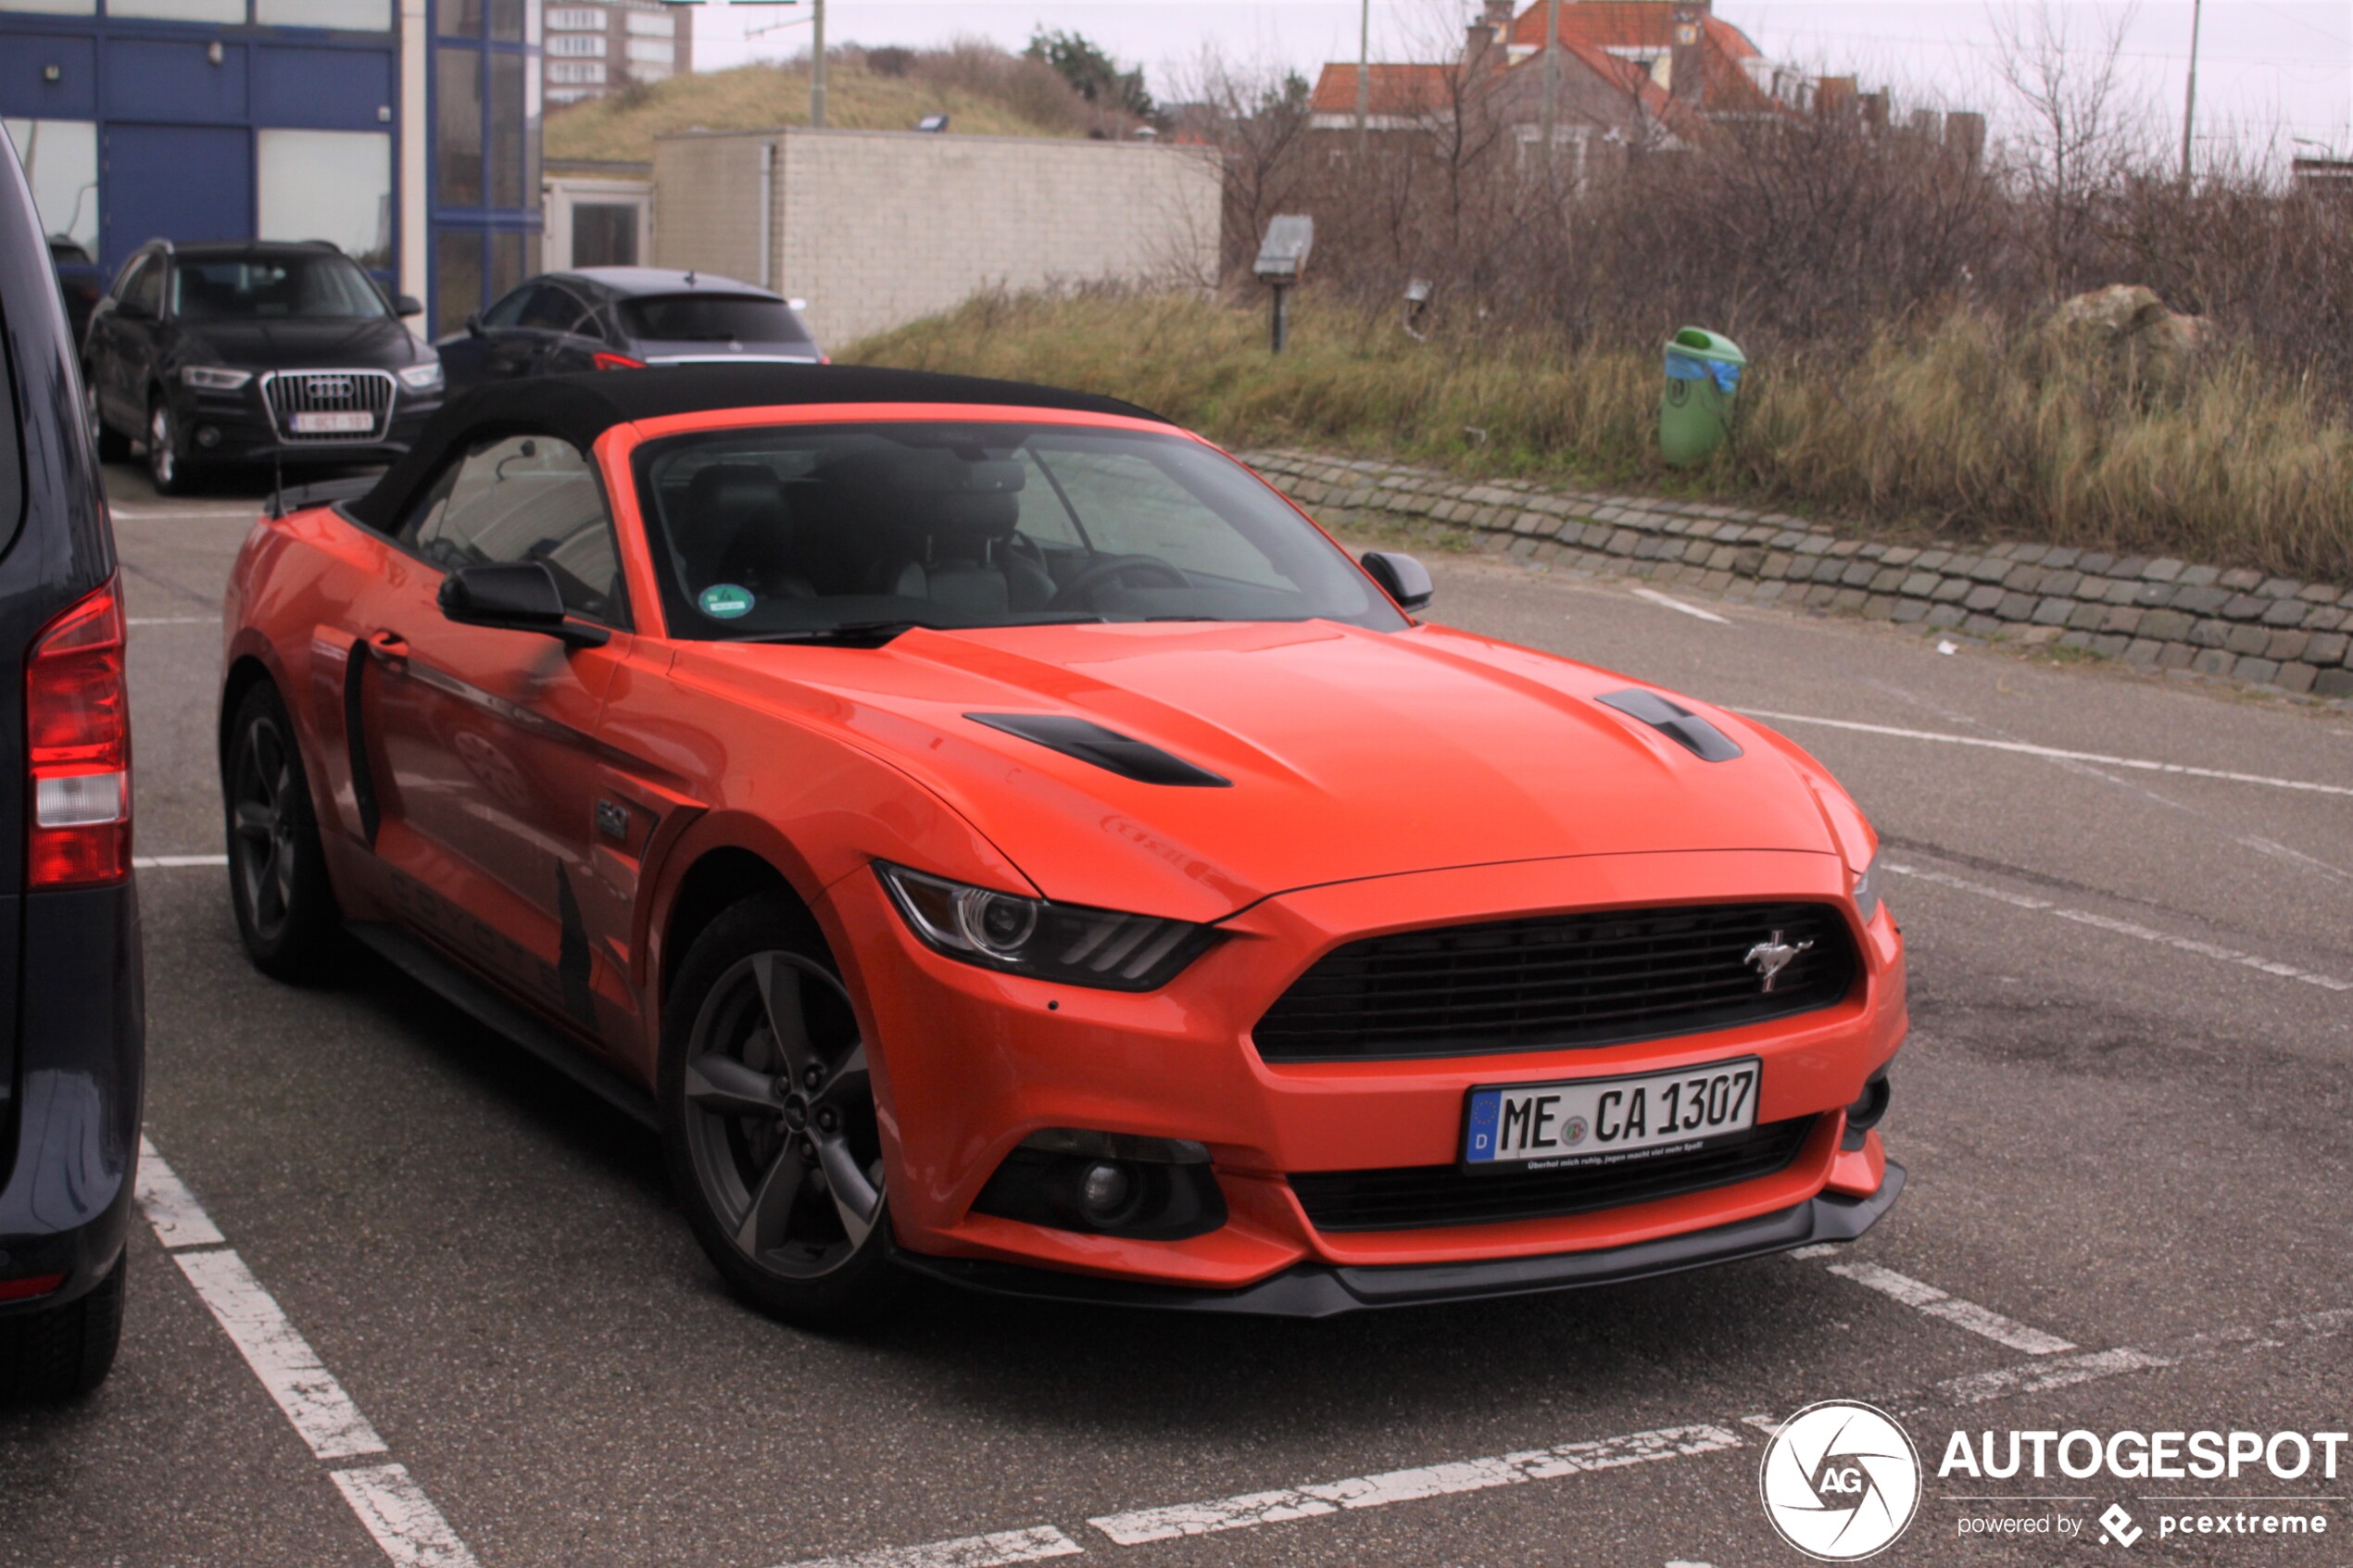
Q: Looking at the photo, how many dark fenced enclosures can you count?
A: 0